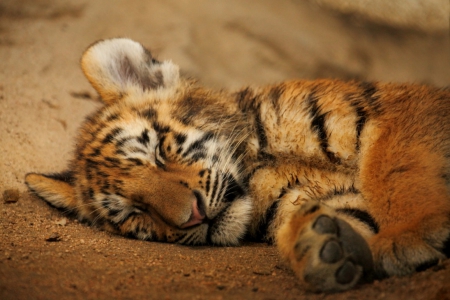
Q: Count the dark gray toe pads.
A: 3